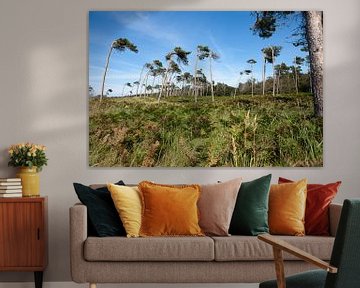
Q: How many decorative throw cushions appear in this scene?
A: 7